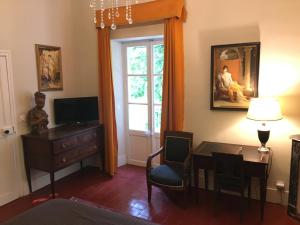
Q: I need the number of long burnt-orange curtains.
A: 2